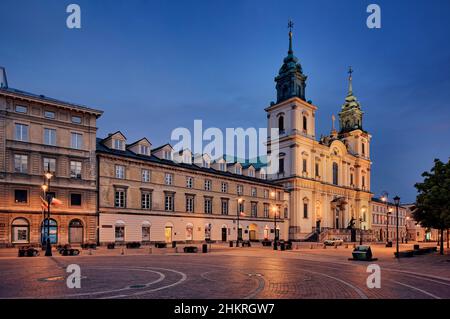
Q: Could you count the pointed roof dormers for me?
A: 9